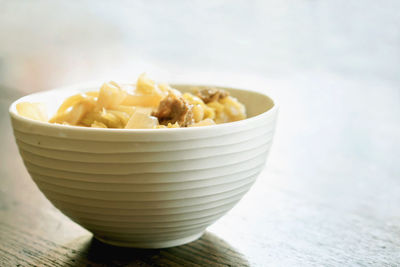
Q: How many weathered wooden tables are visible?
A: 1